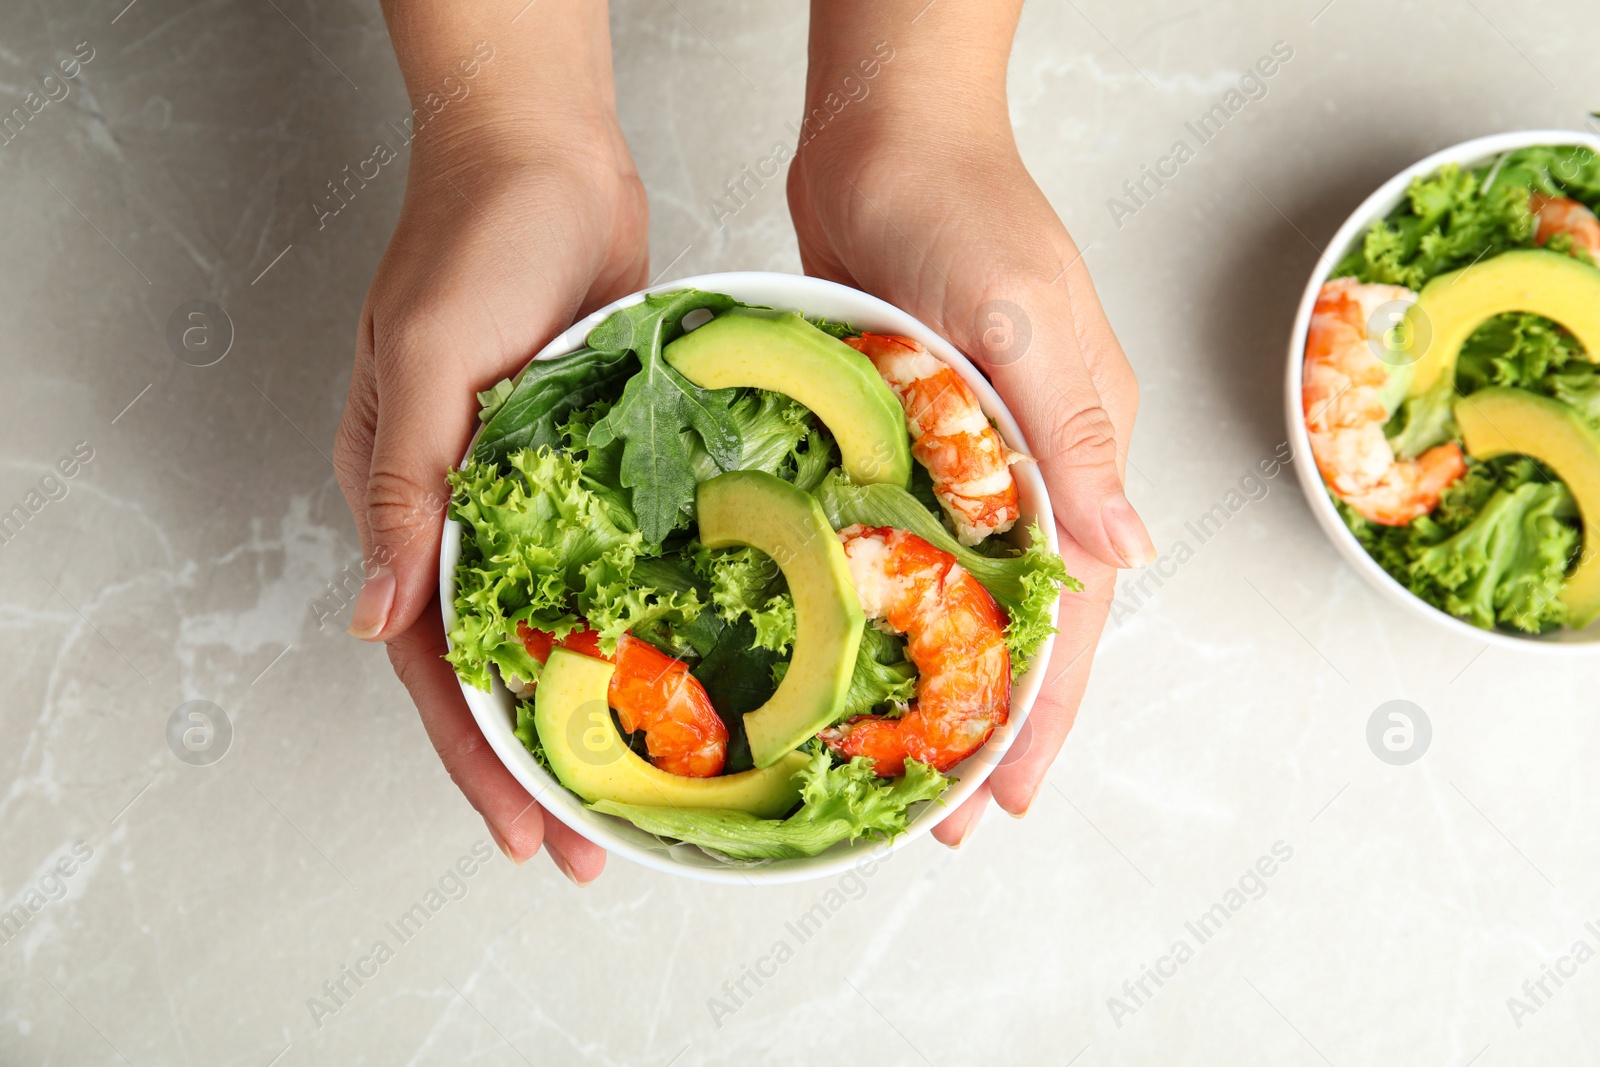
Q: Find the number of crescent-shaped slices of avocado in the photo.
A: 5